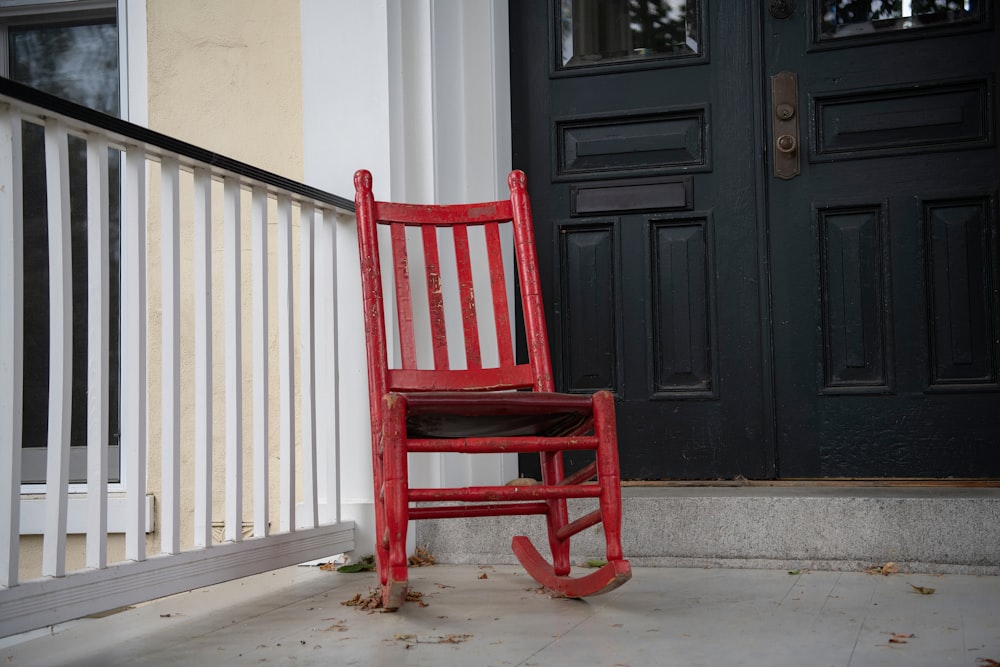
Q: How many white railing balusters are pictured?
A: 11